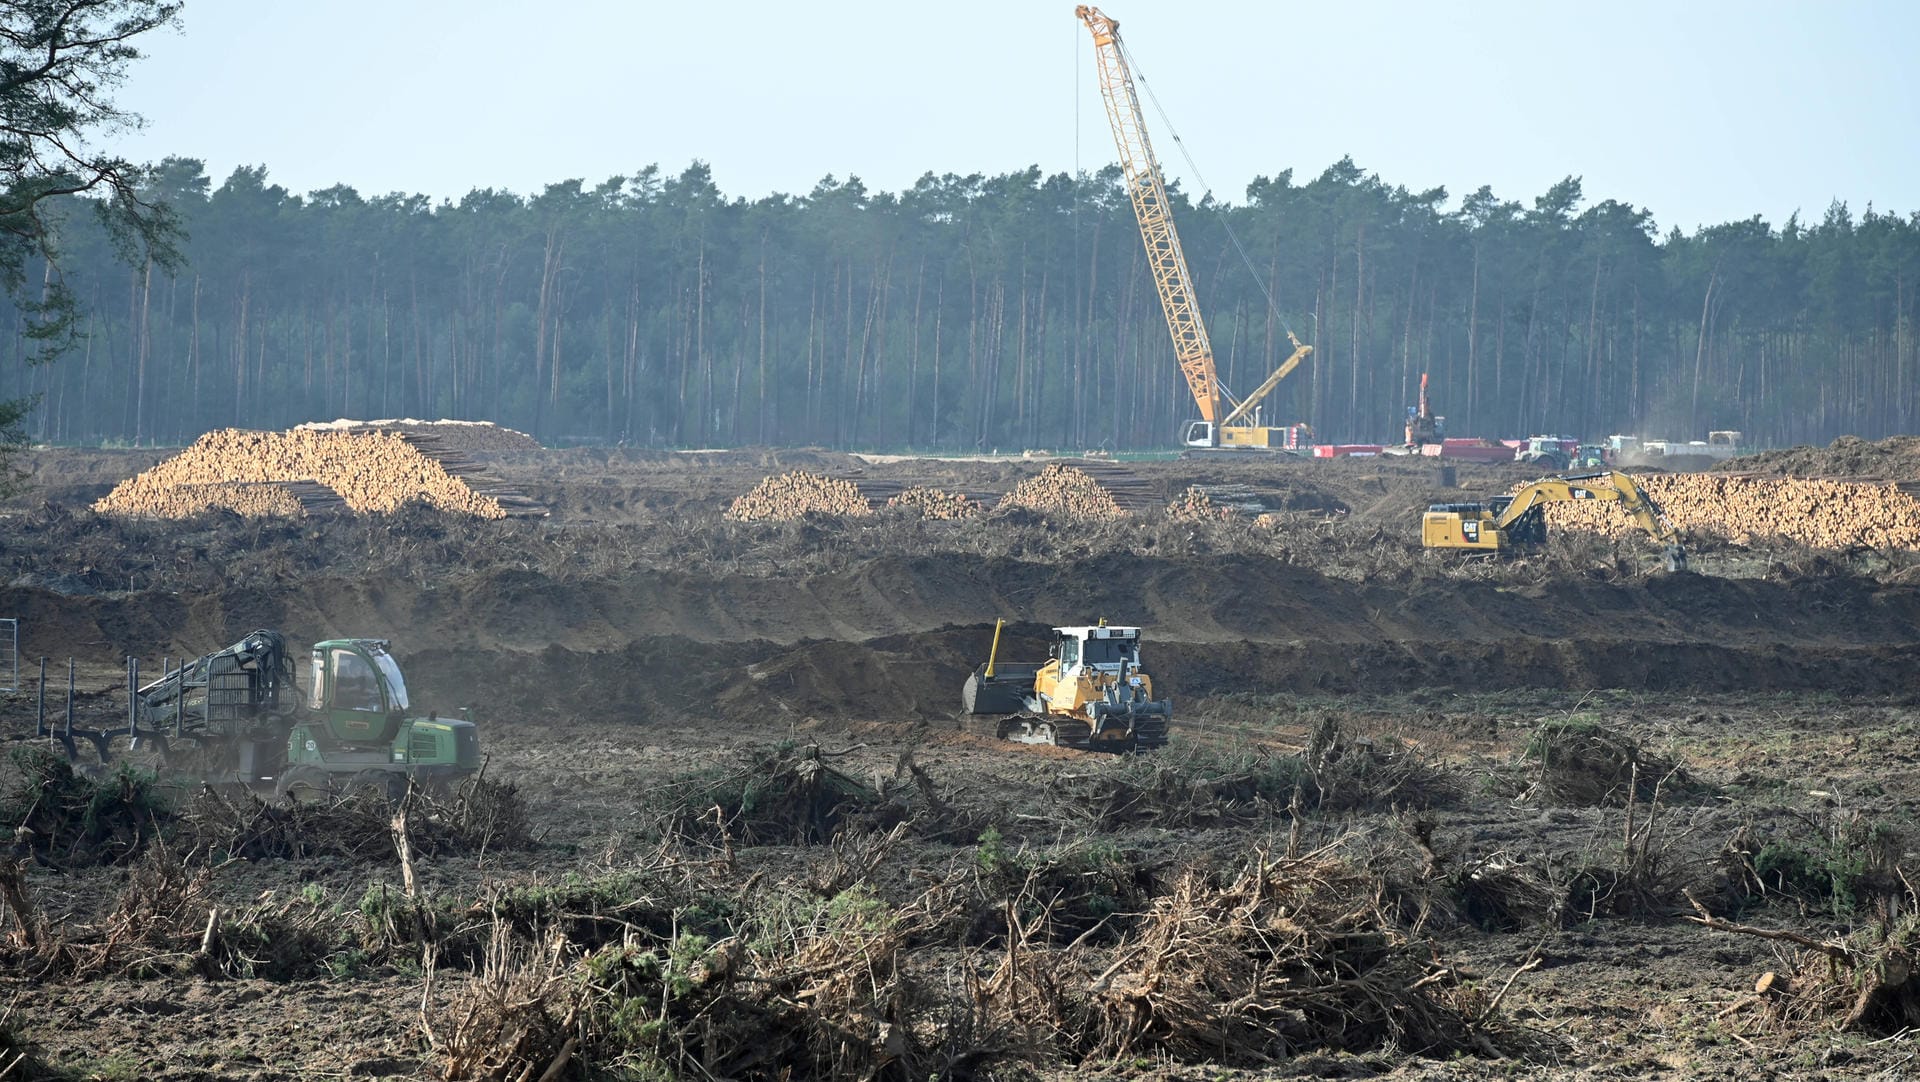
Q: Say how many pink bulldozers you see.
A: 0